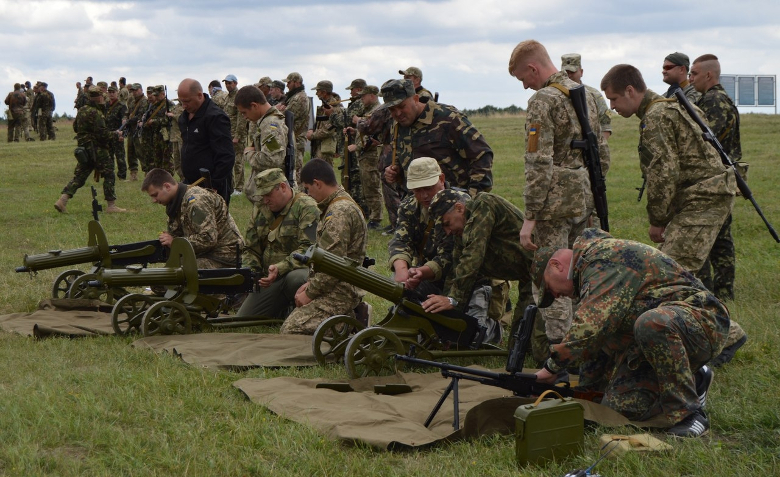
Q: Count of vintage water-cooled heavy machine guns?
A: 3